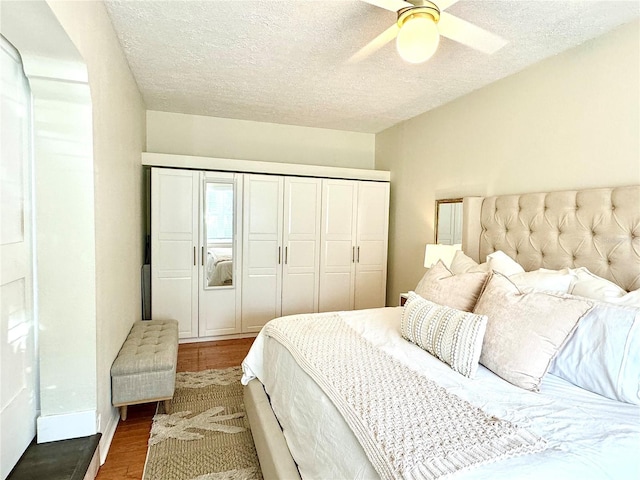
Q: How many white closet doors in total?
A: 6